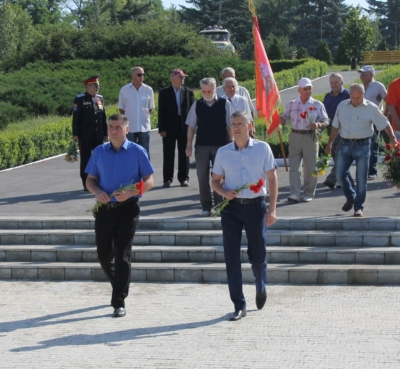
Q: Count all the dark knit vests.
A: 1